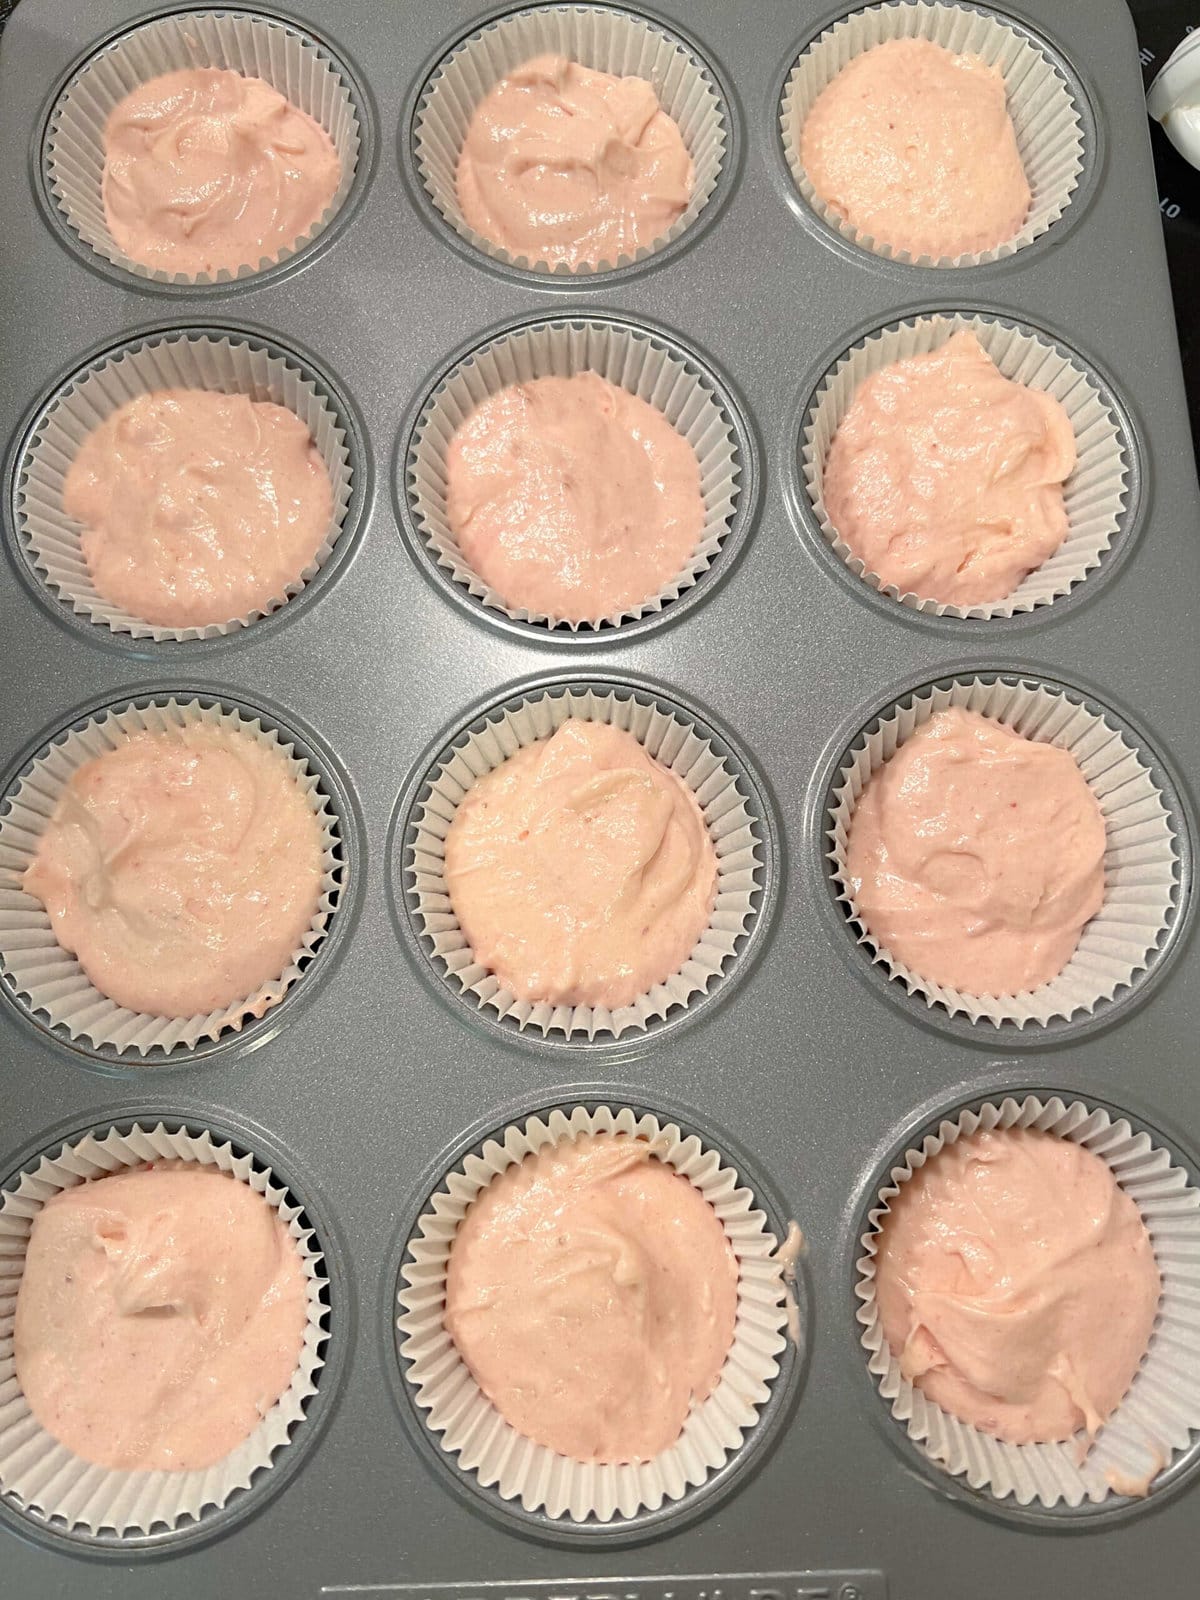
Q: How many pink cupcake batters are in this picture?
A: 12